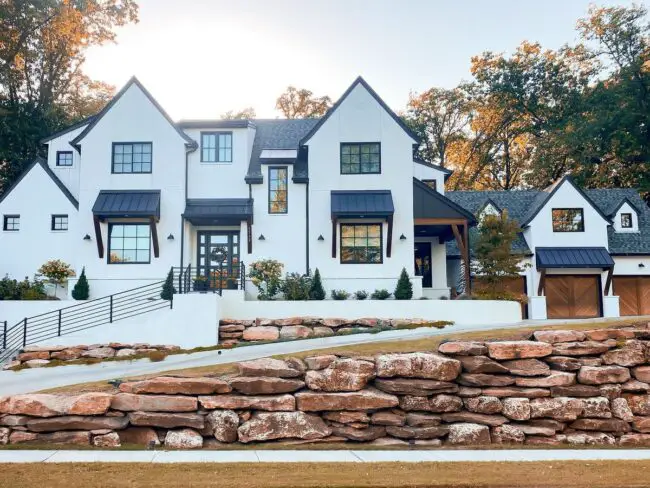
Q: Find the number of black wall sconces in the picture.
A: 6